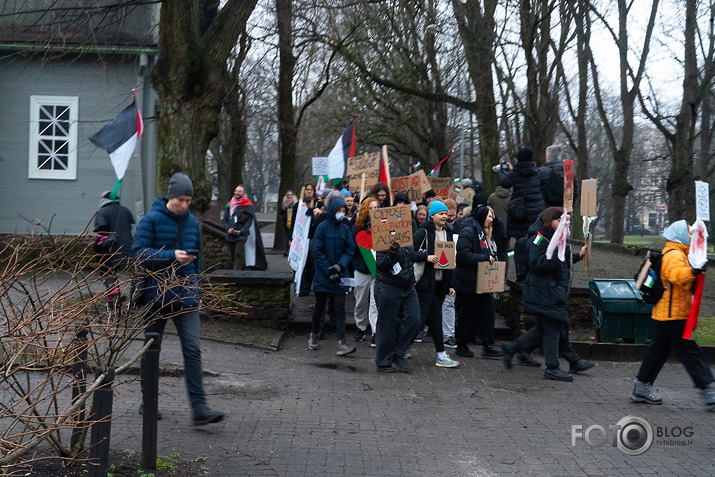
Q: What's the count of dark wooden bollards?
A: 3